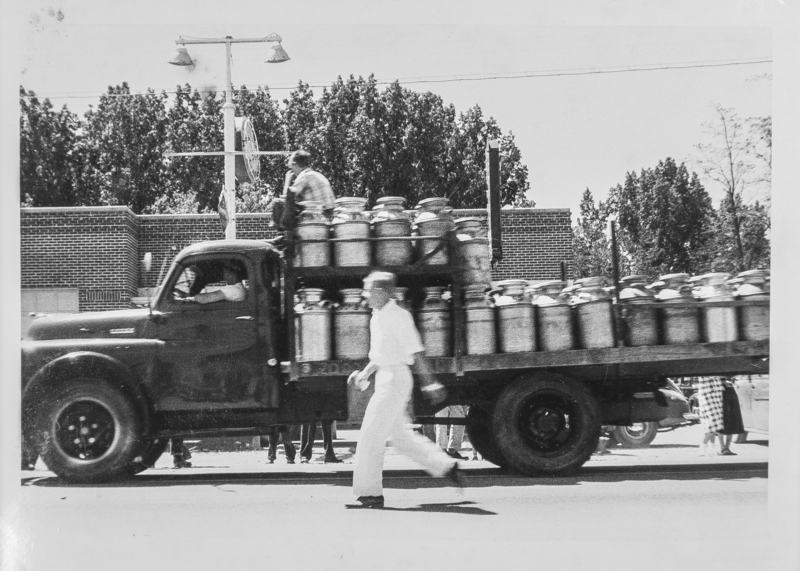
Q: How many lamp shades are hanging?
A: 2